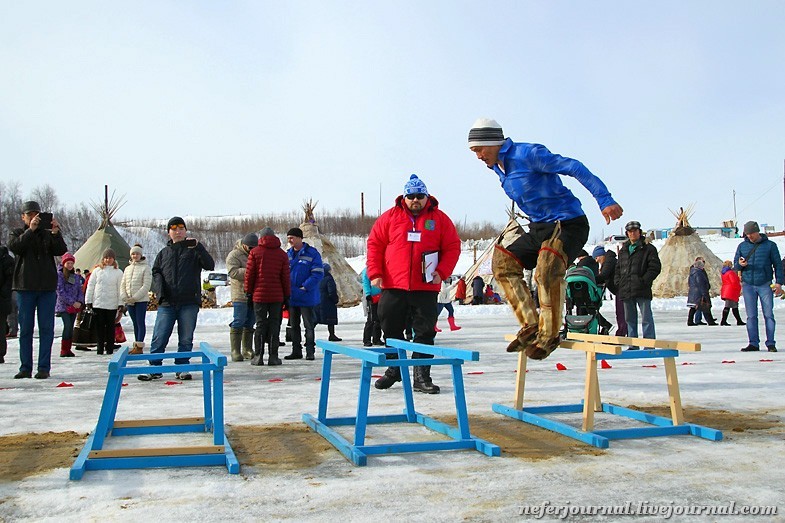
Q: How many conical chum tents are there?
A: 4